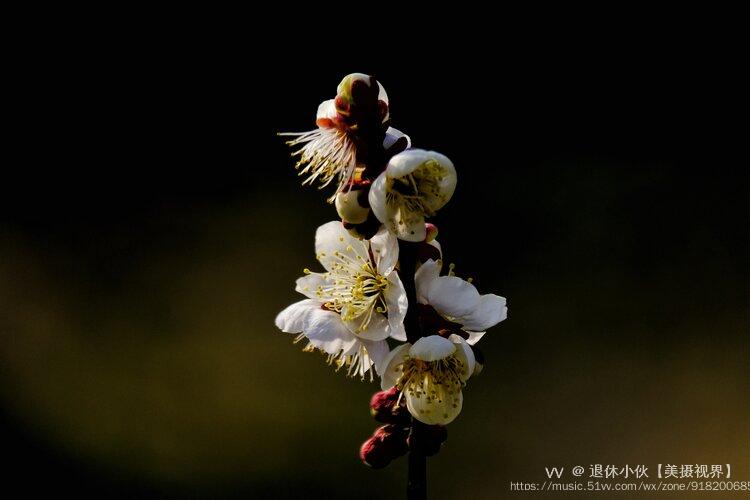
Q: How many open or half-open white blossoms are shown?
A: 6